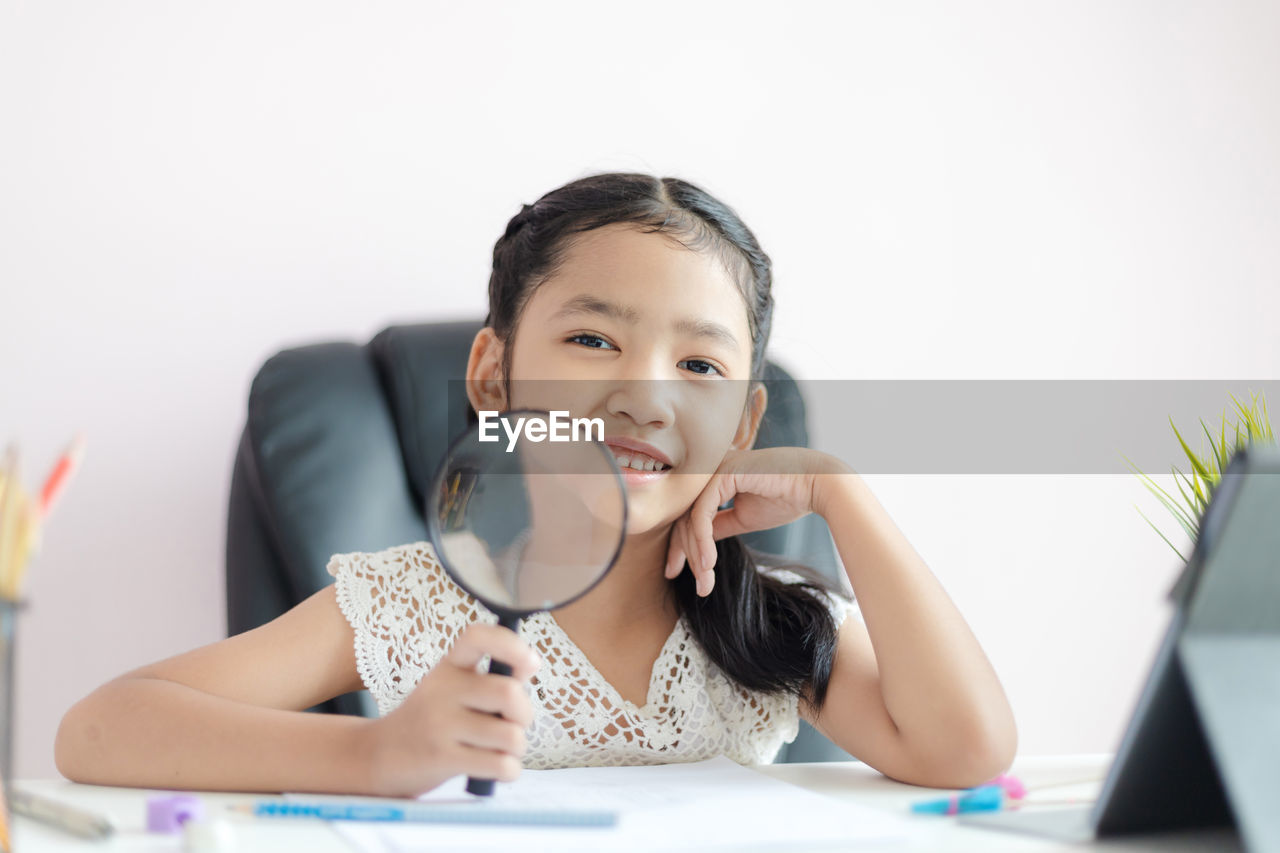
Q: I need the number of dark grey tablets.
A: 1